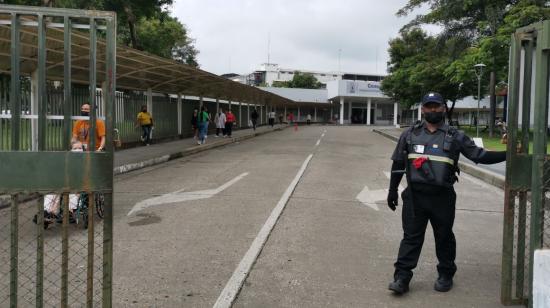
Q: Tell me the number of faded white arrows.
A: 2